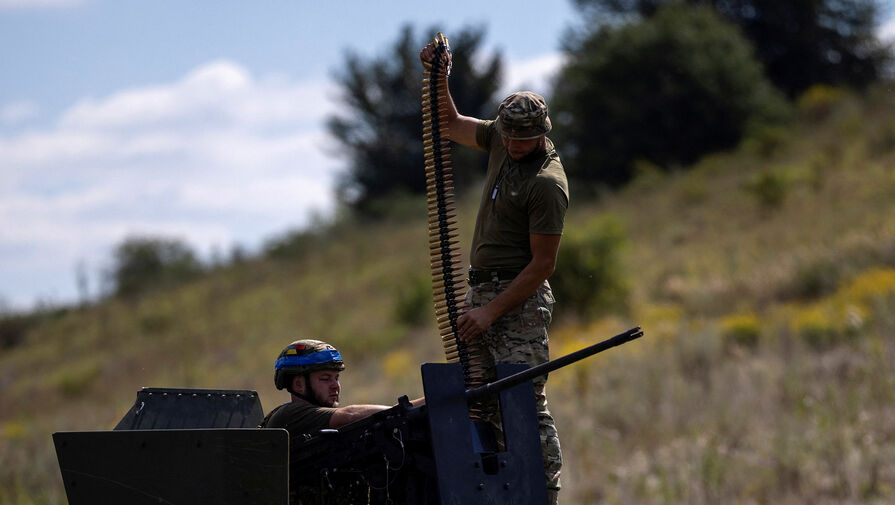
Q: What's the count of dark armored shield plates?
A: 3